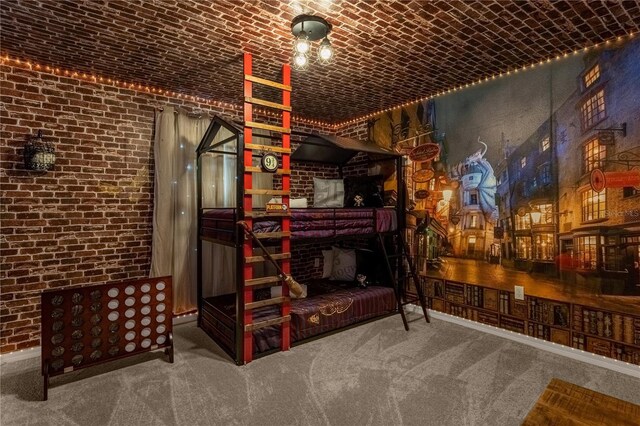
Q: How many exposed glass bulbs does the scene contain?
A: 3